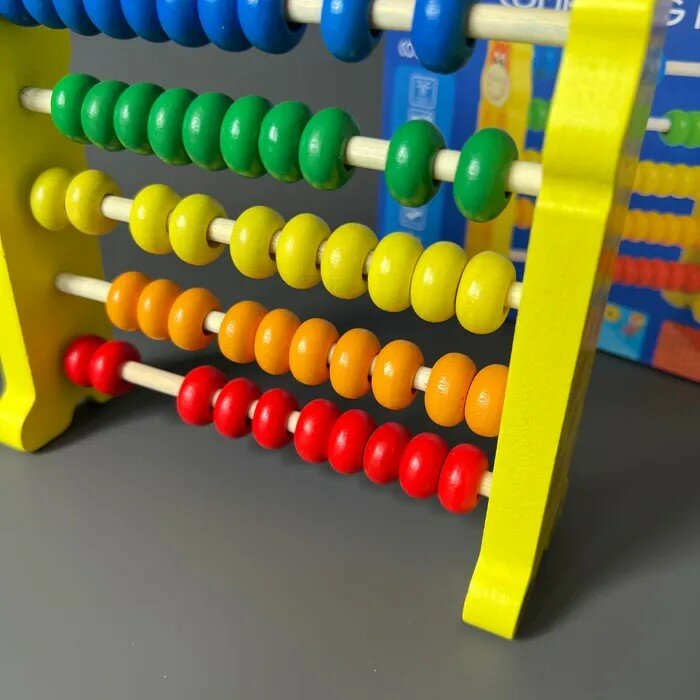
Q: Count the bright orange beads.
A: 10